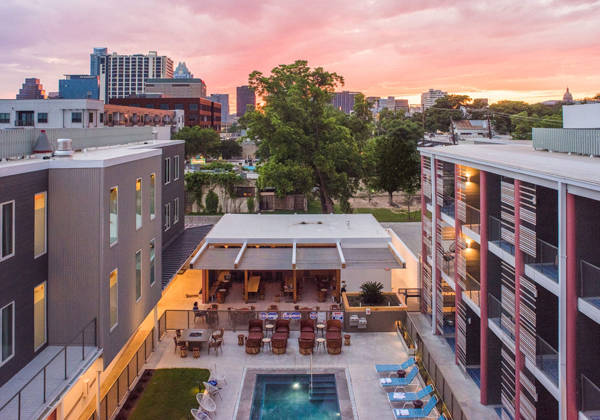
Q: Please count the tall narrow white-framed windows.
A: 14